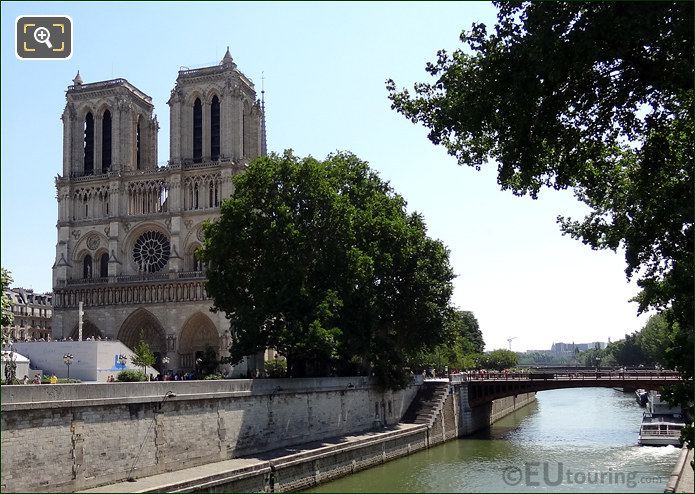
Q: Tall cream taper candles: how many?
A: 0